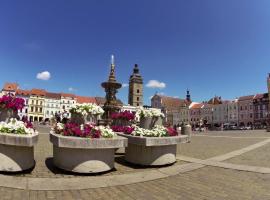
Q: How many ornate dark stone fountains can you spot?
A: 1